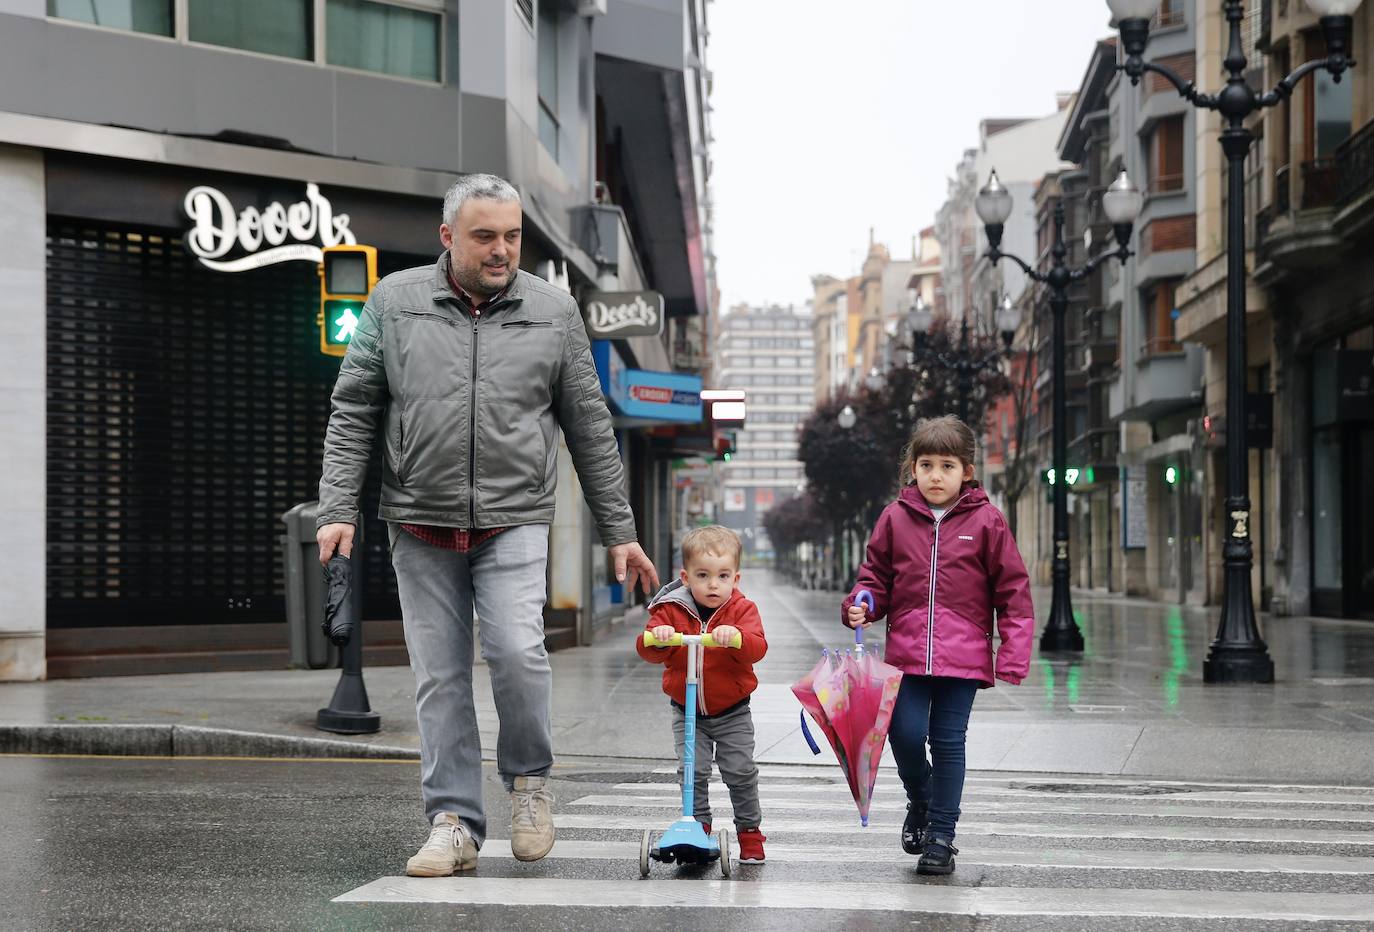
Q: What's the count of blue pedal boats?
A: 0